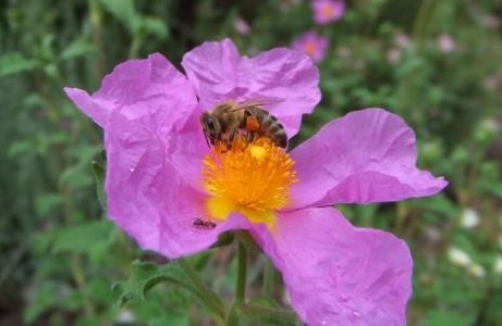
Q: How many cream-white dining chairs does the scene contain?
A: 0